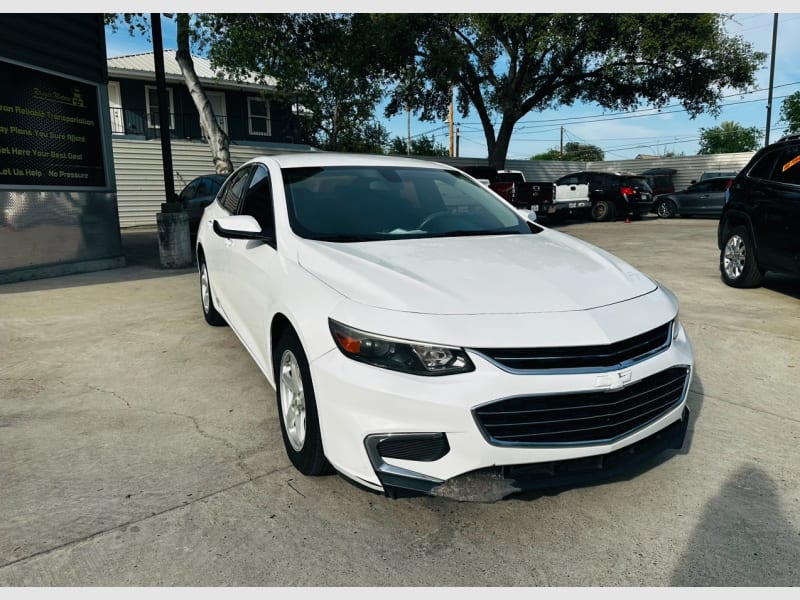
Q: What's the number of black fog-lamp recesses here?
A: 1